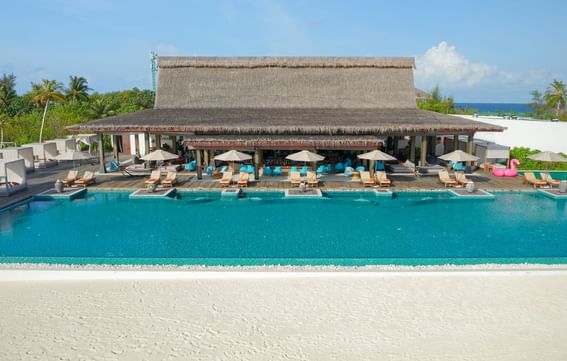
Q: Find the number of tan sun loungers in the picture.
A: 14